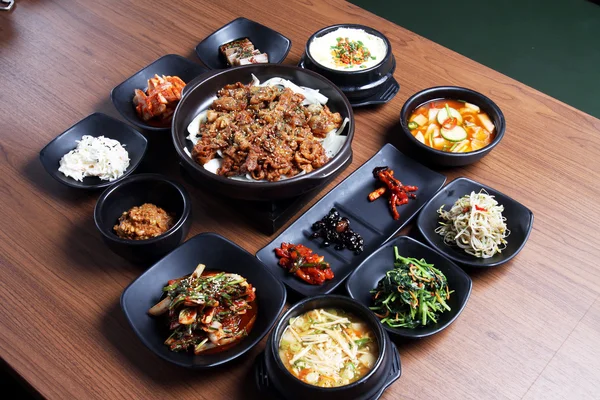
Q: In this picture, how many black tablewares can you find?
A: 12